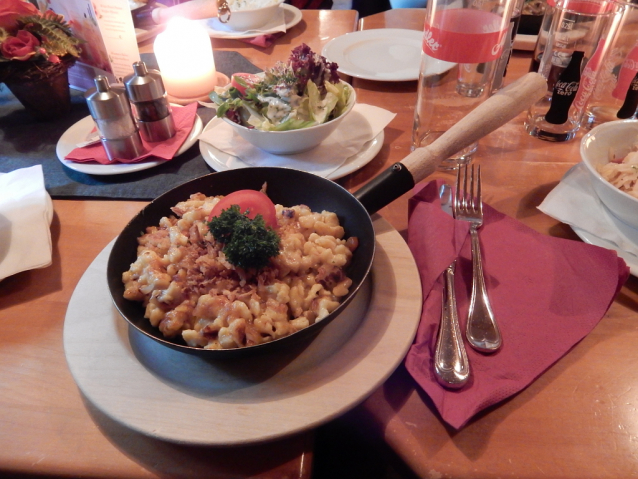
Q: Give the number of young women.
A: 0